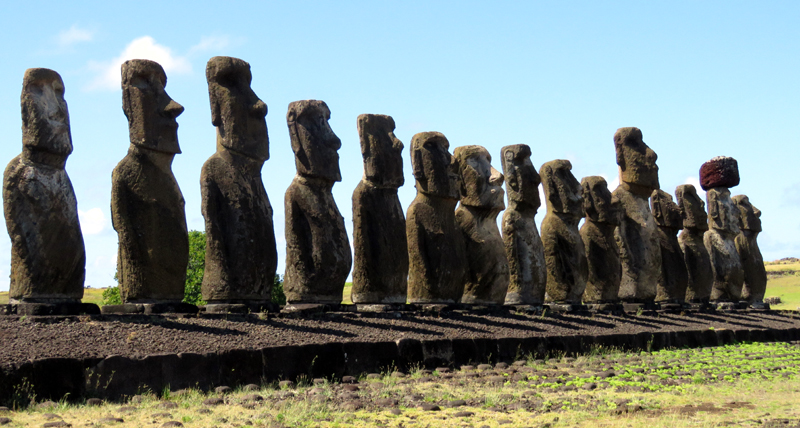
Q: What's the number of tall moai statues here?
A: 15